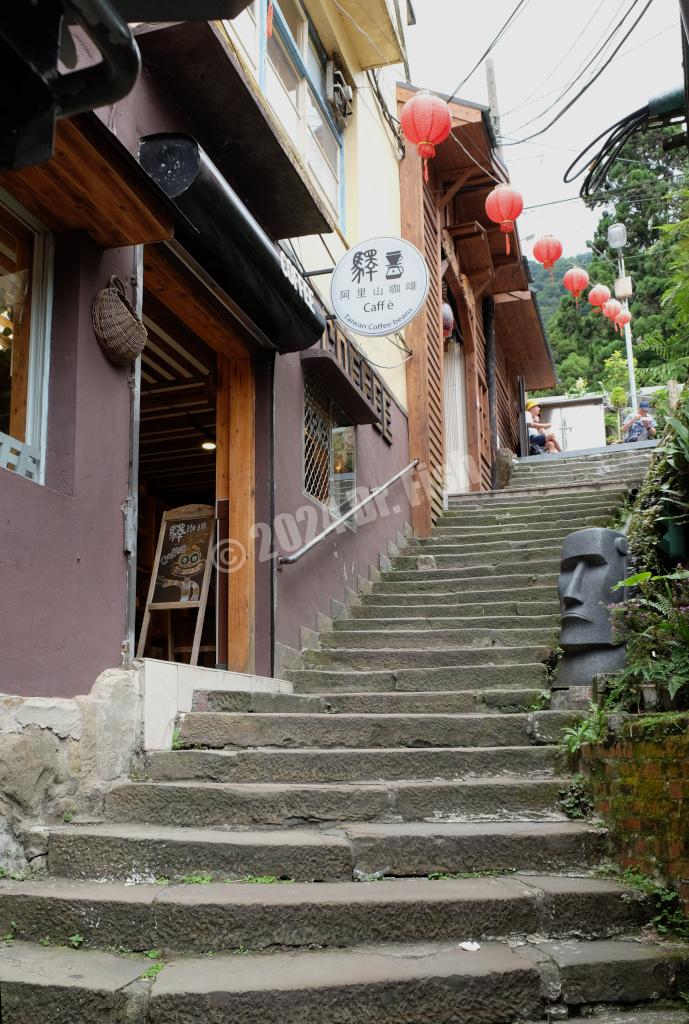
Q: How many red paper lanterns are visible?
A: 7